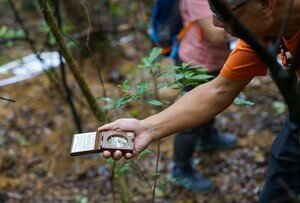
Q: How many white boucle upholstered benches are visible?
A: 0